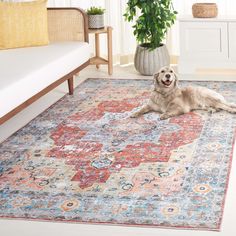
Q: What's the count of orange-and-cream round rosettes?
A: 4